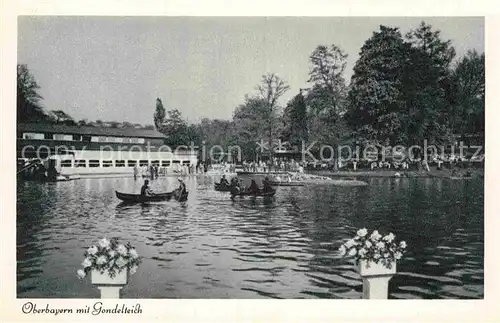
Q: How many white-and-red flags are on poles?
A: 0